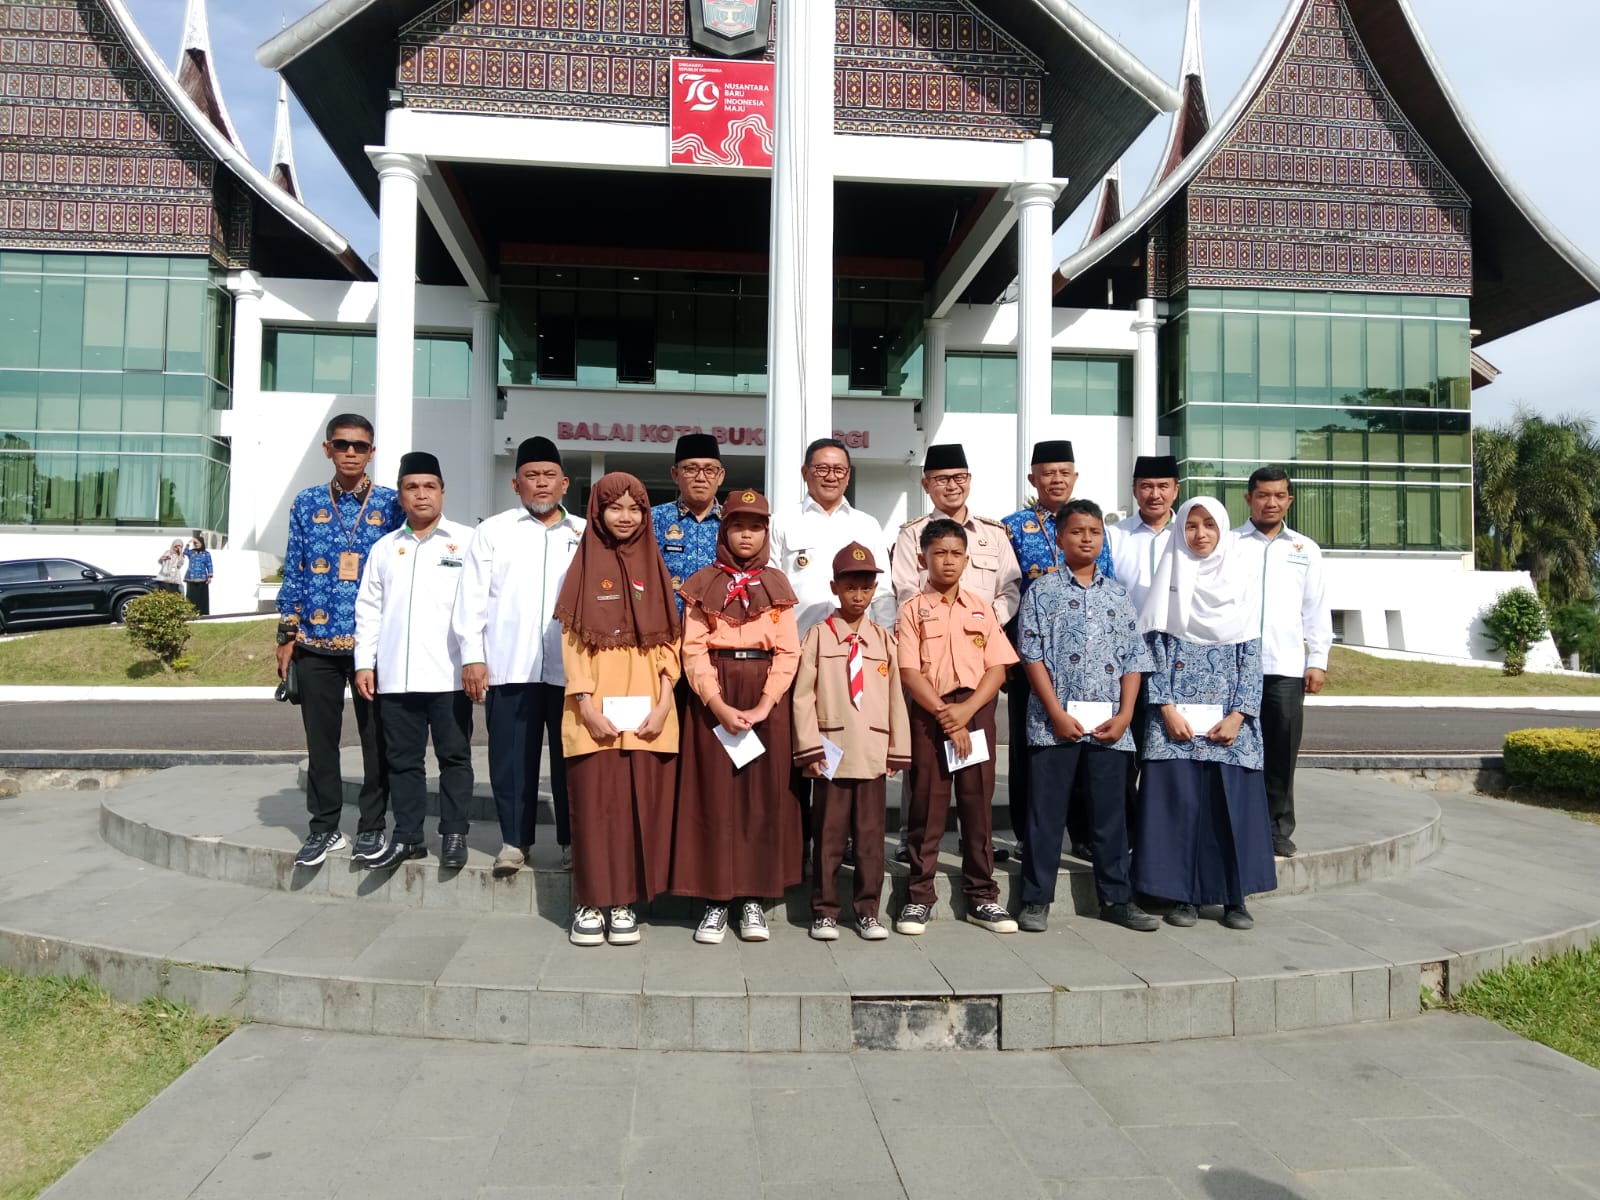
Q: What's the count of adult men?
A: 9